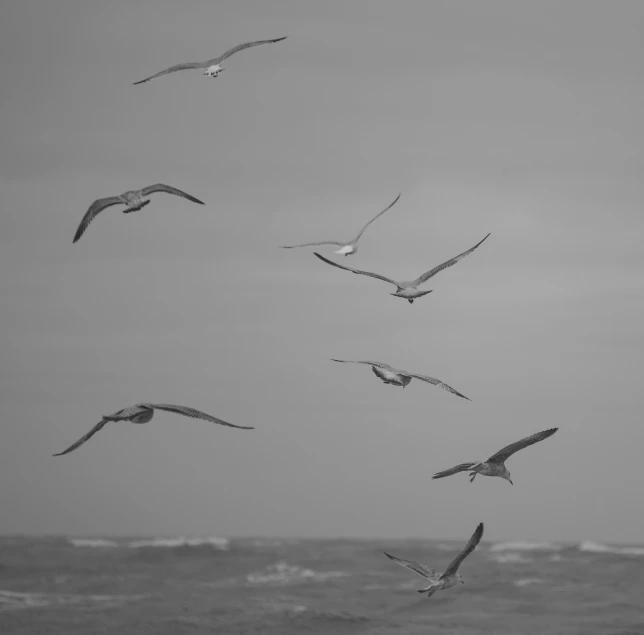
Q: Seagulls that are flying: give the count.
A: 8